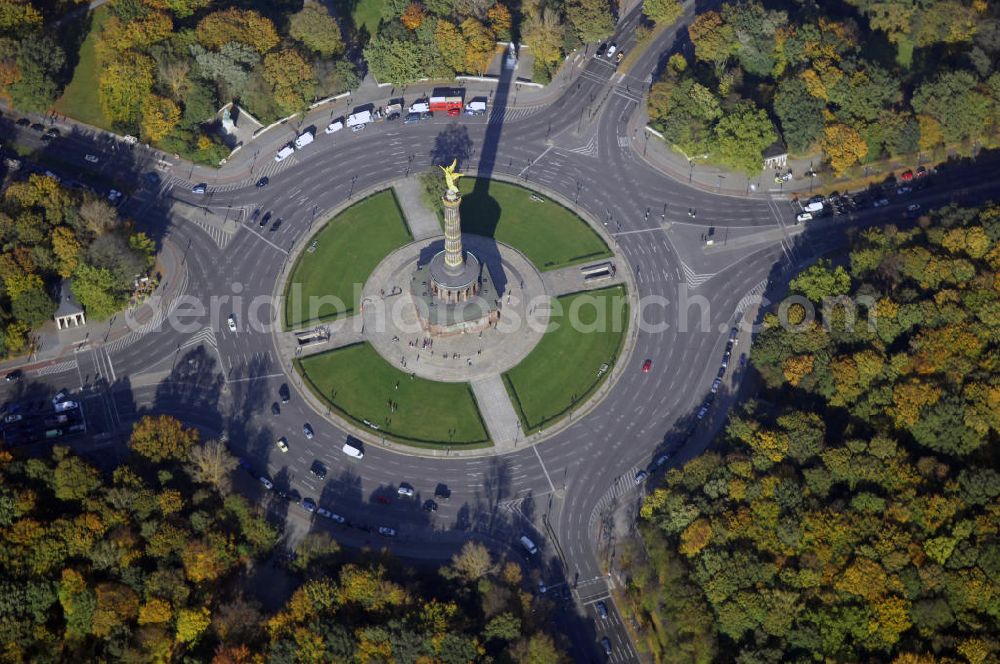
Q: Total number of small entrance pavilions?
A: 2